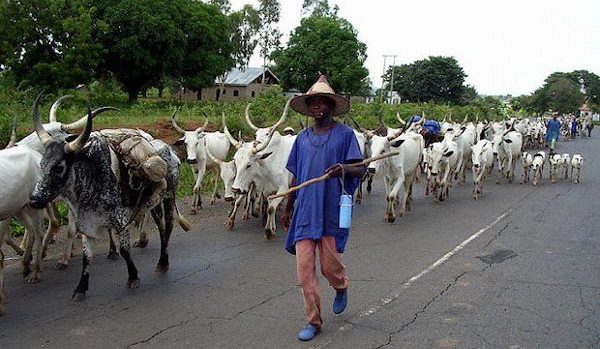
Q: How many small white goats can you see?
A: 5